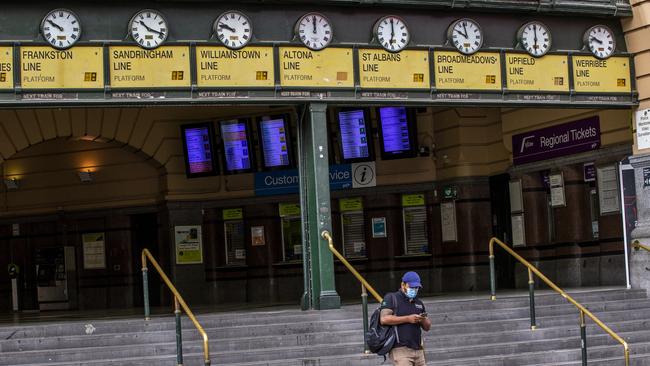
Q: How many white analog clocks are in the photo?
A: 8